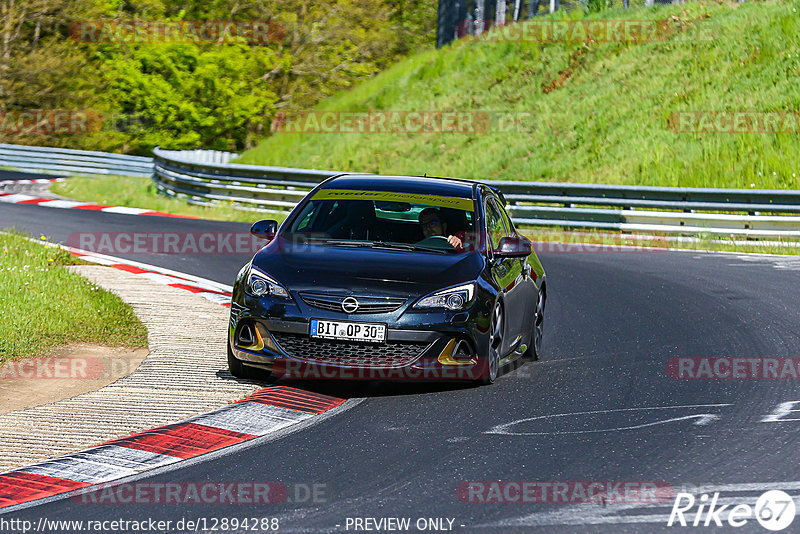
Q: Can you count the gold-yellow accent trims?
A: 2